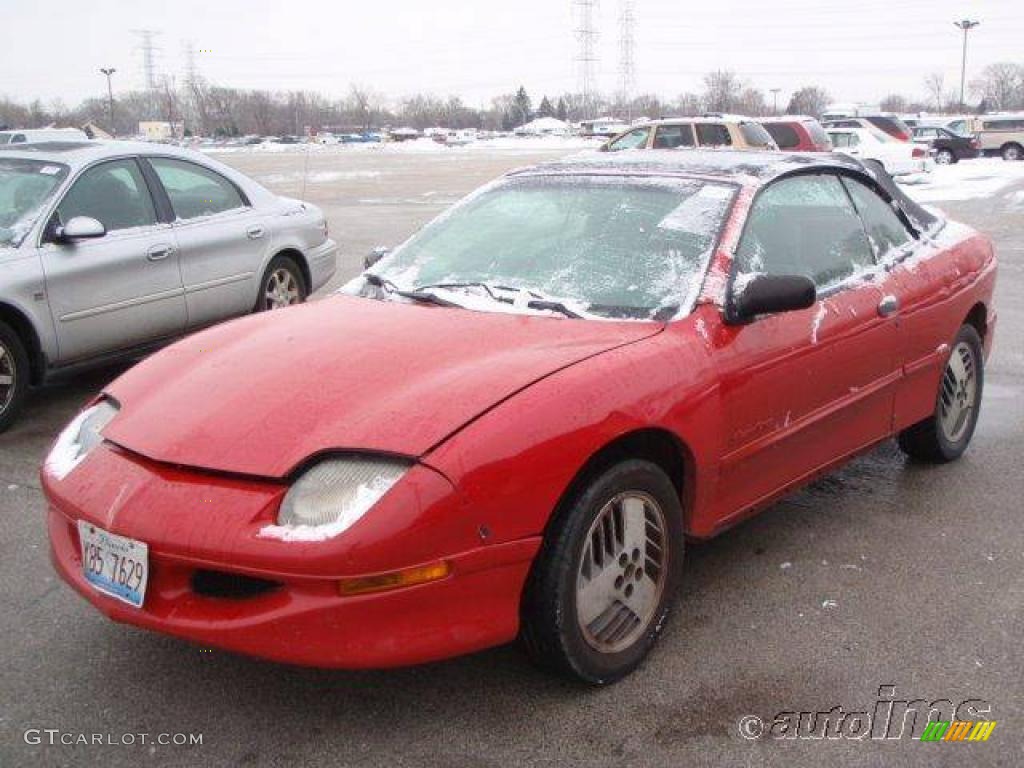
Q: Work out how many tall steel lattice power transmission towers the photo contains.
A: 4